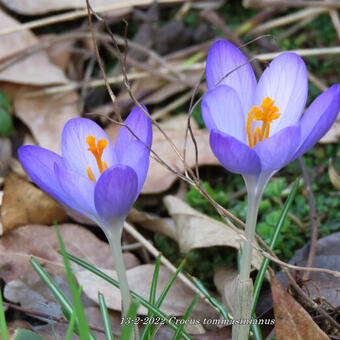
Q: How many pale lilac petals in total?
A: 12